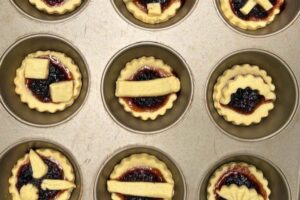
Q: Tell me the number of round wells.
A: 9